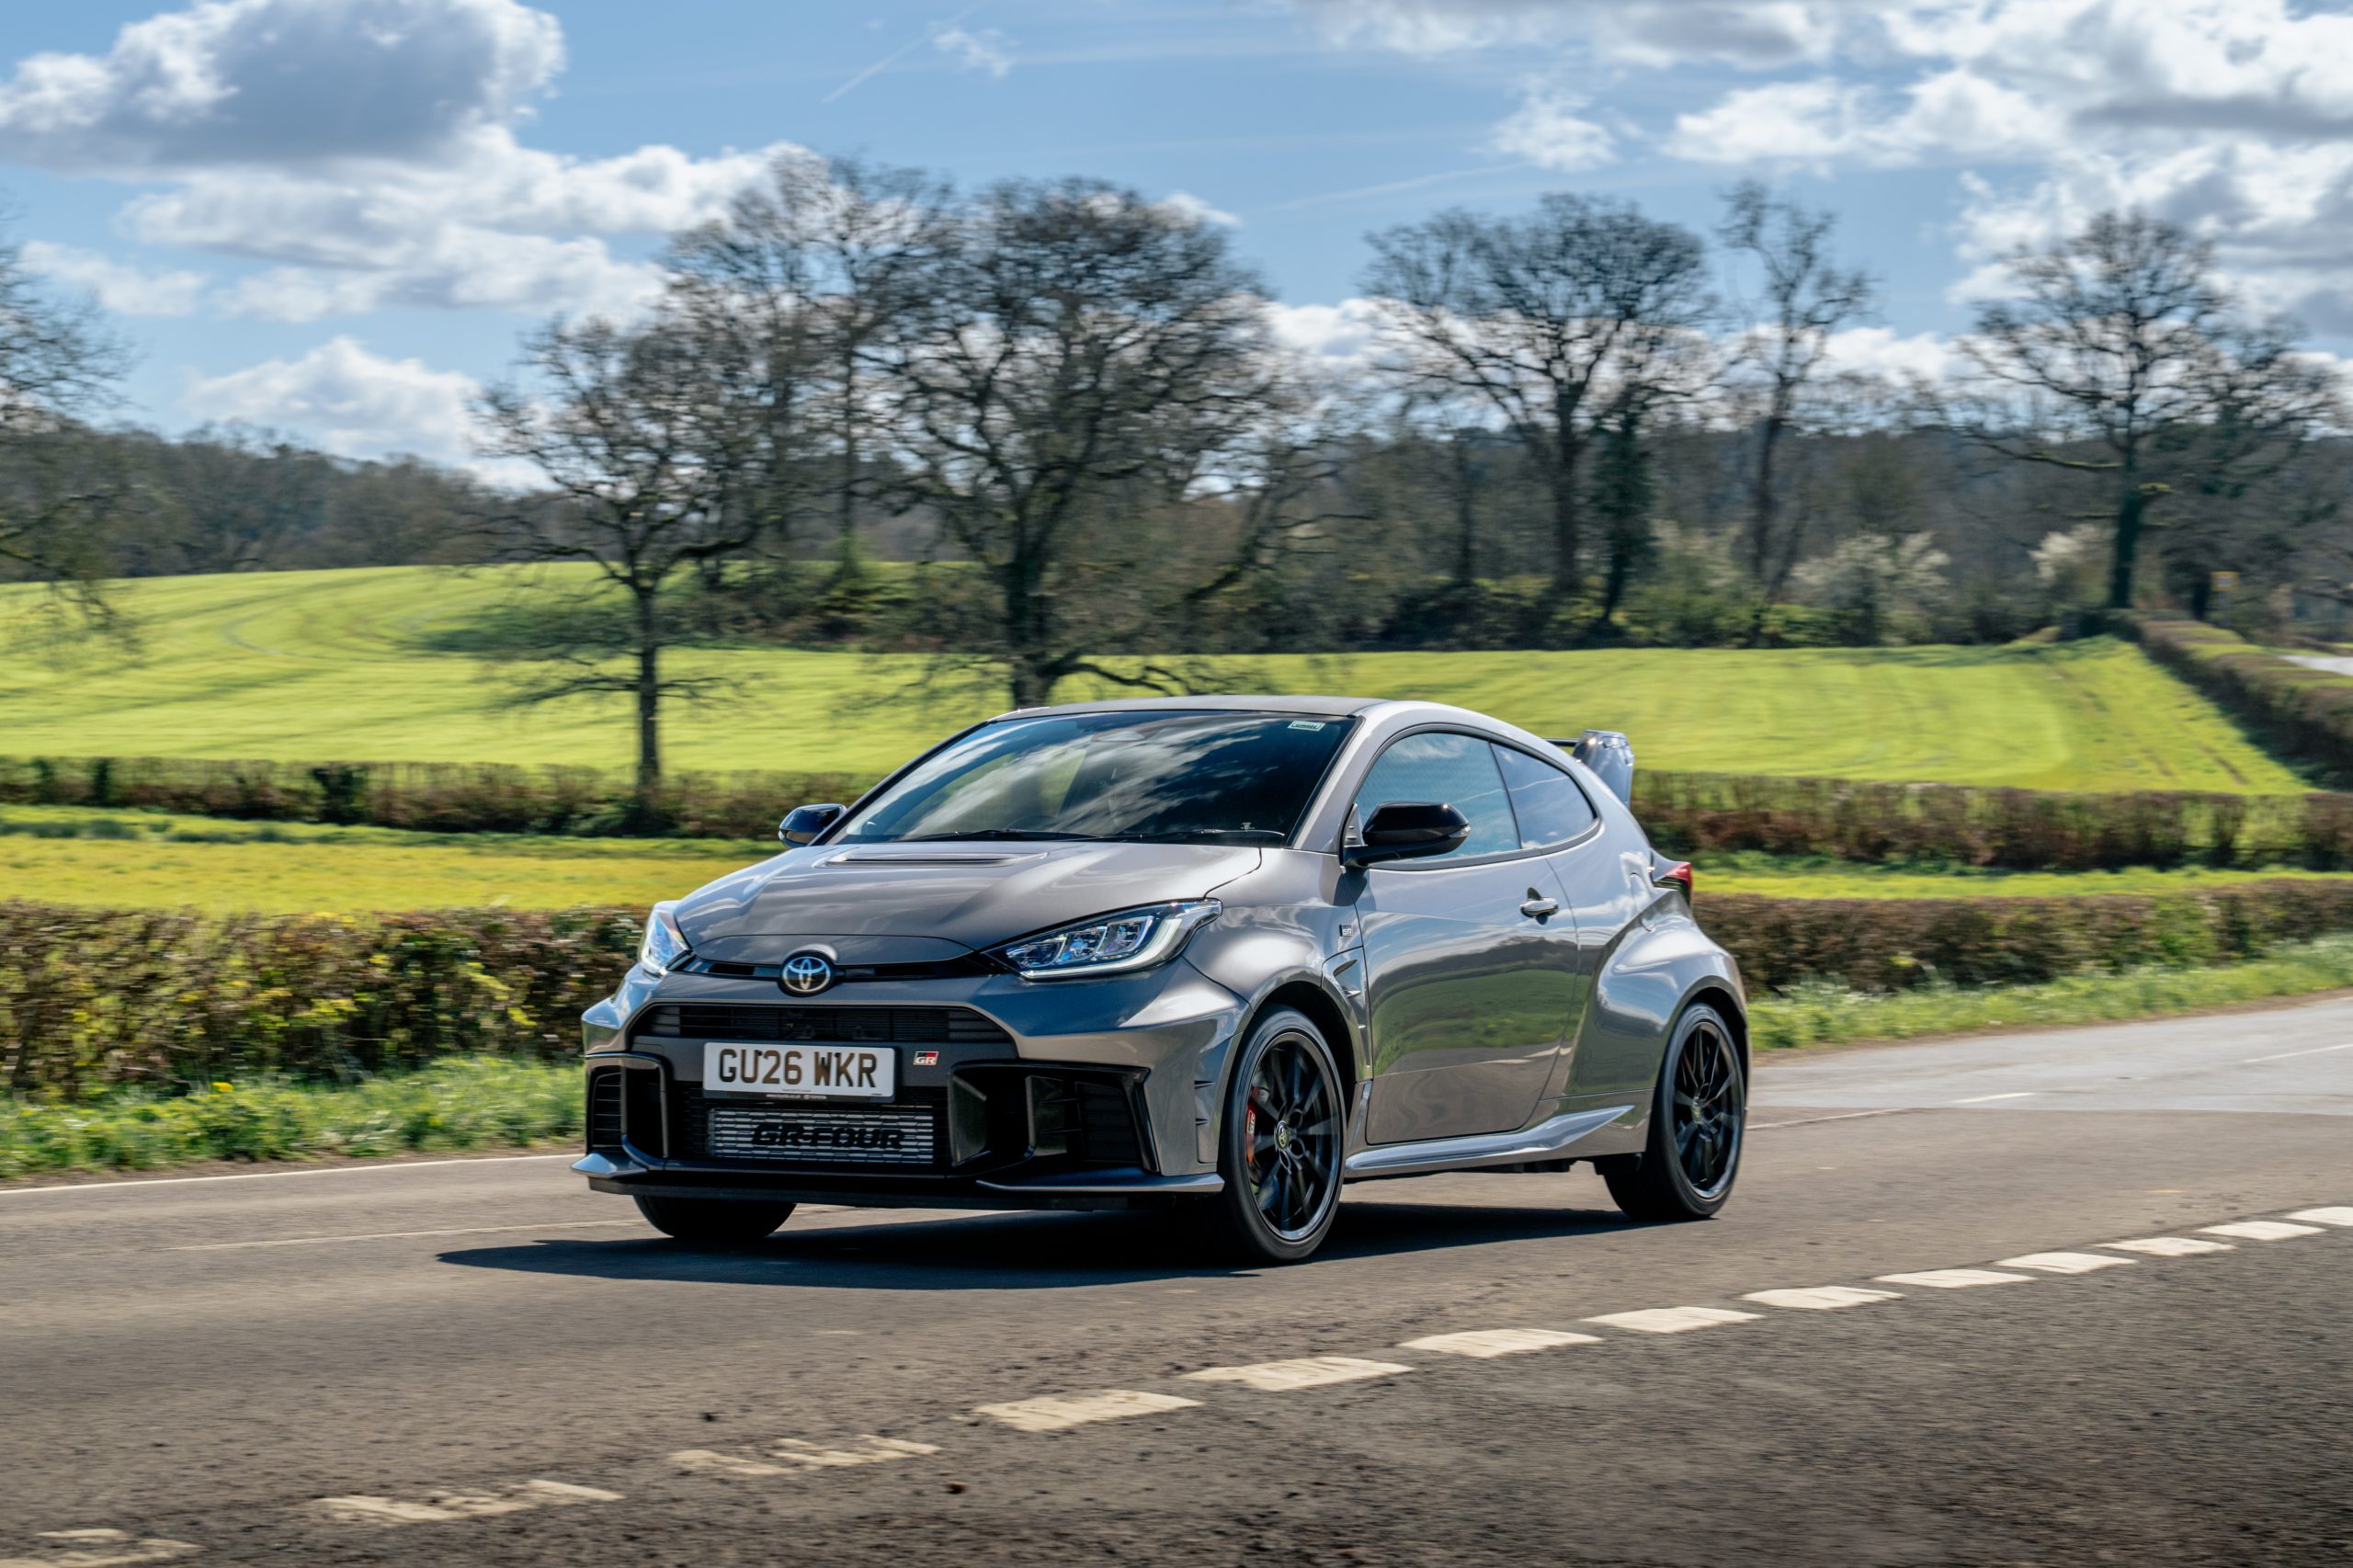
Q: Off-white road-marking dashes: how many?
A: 13